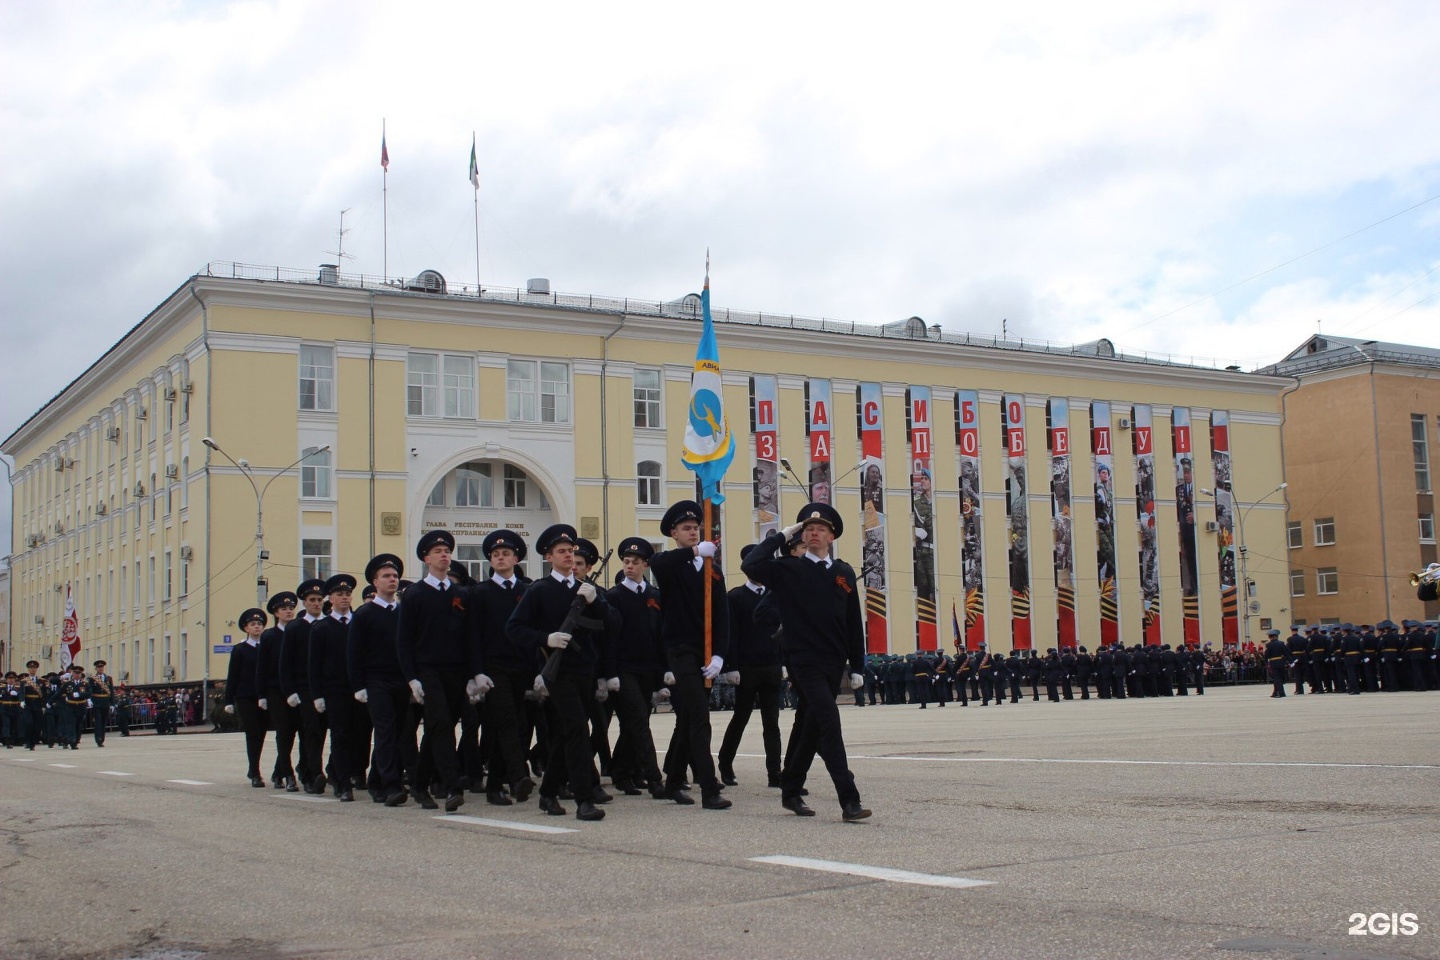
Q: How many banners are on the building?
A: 11